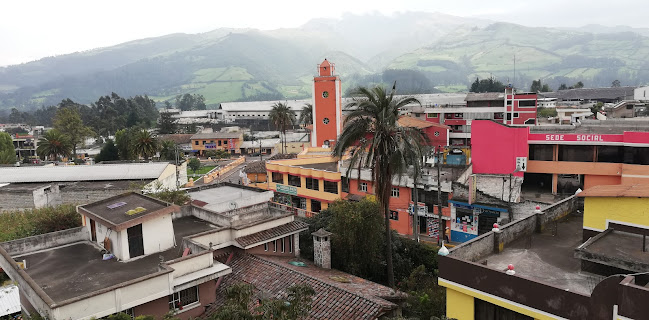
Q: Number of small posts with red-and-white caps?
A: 3